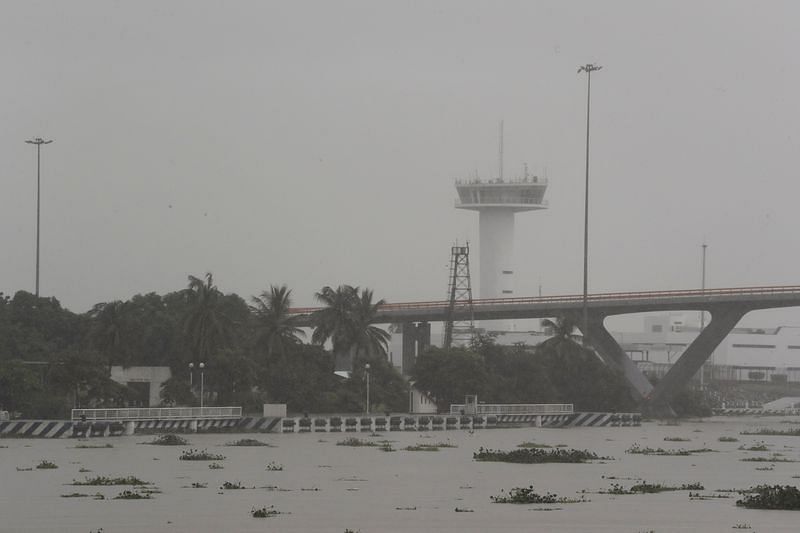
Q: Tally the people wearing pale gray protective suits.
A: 0